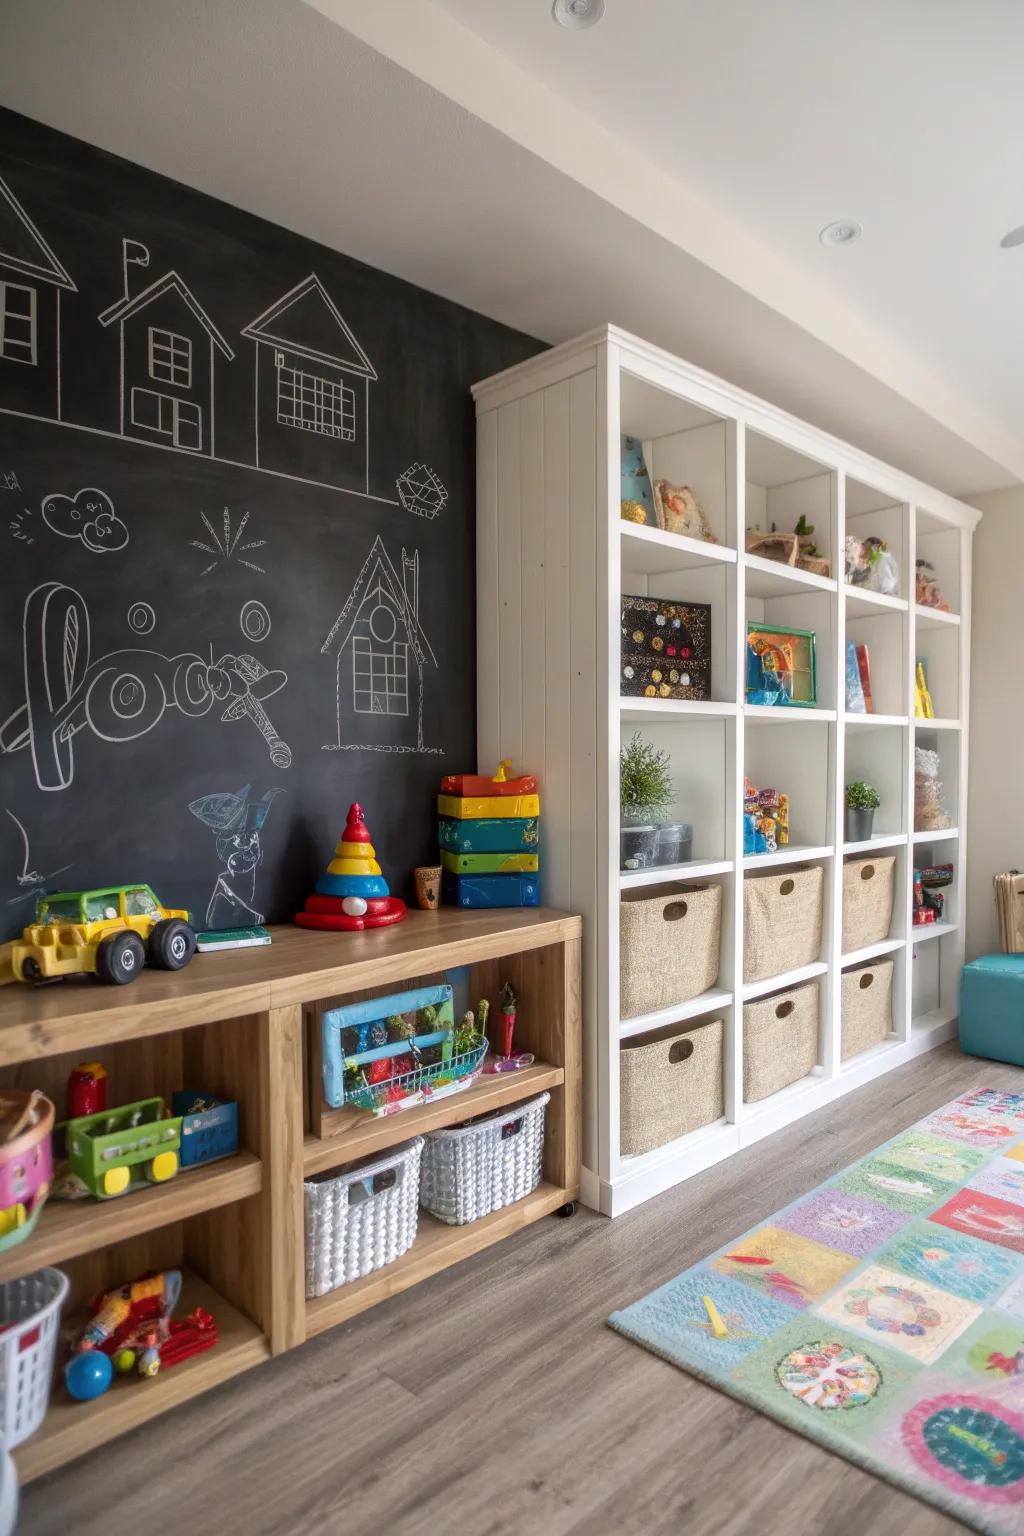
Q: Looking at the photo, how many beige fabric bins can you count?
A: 6